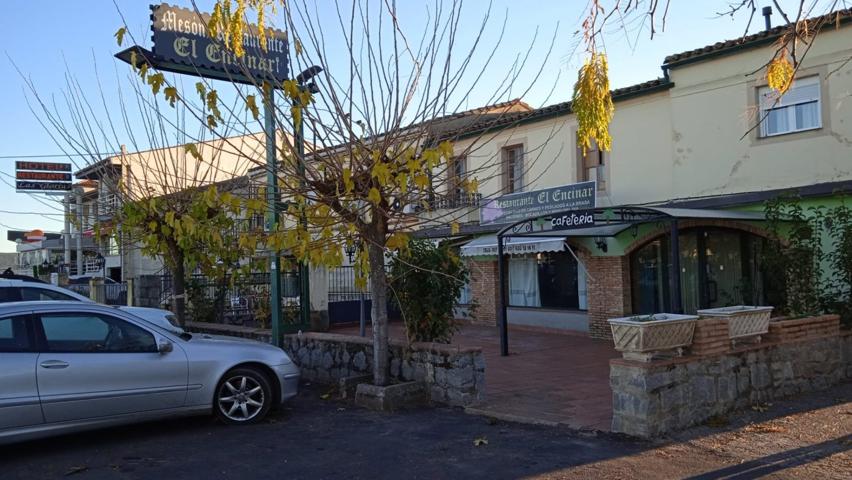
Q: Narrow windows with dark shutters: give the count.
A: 3